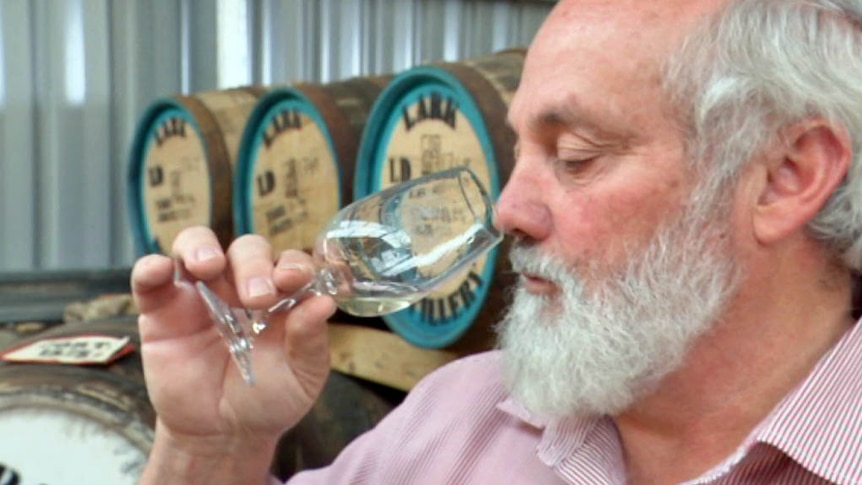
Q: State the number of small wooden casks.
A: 3